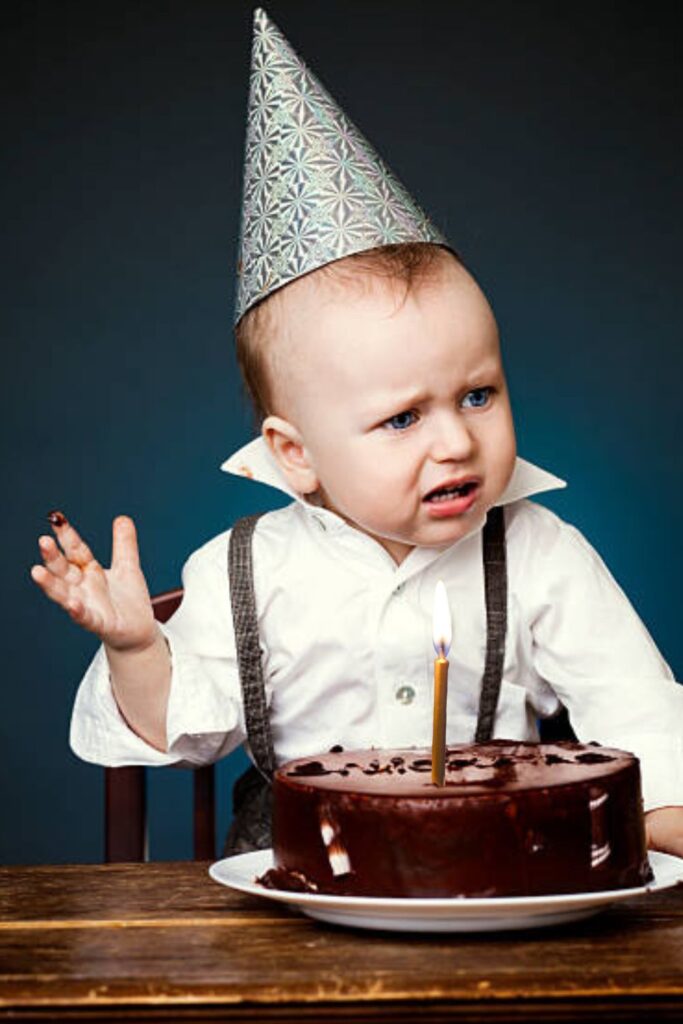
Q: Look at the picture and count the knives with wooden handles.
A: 0